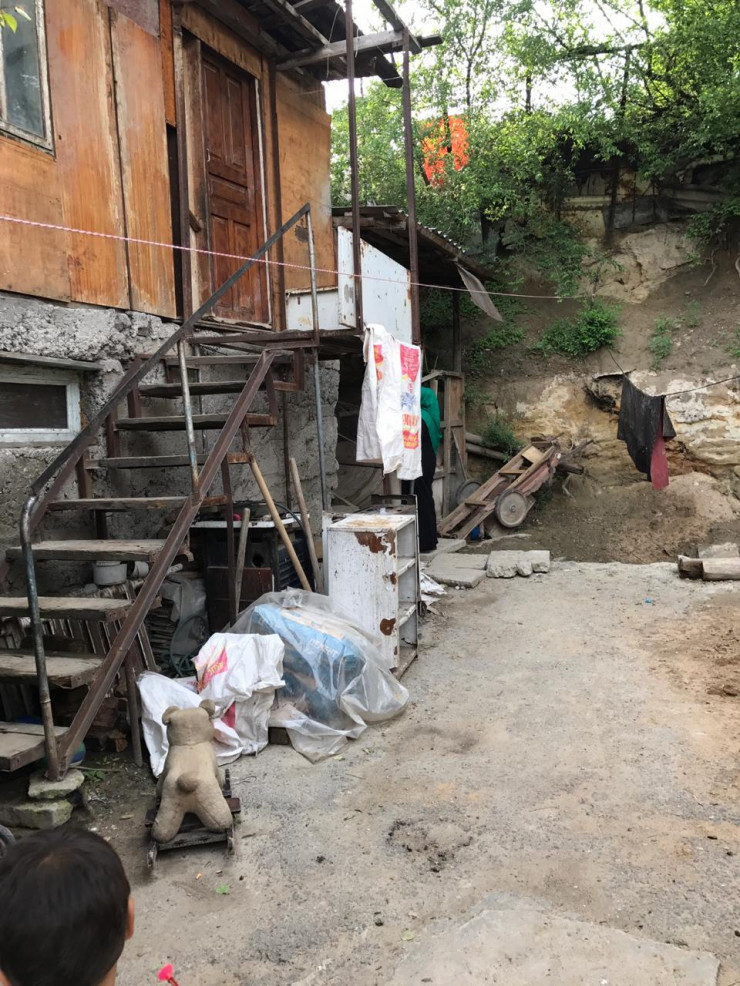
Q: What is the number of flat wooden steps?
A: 9